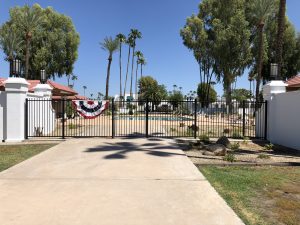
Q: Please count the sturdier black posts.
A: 7